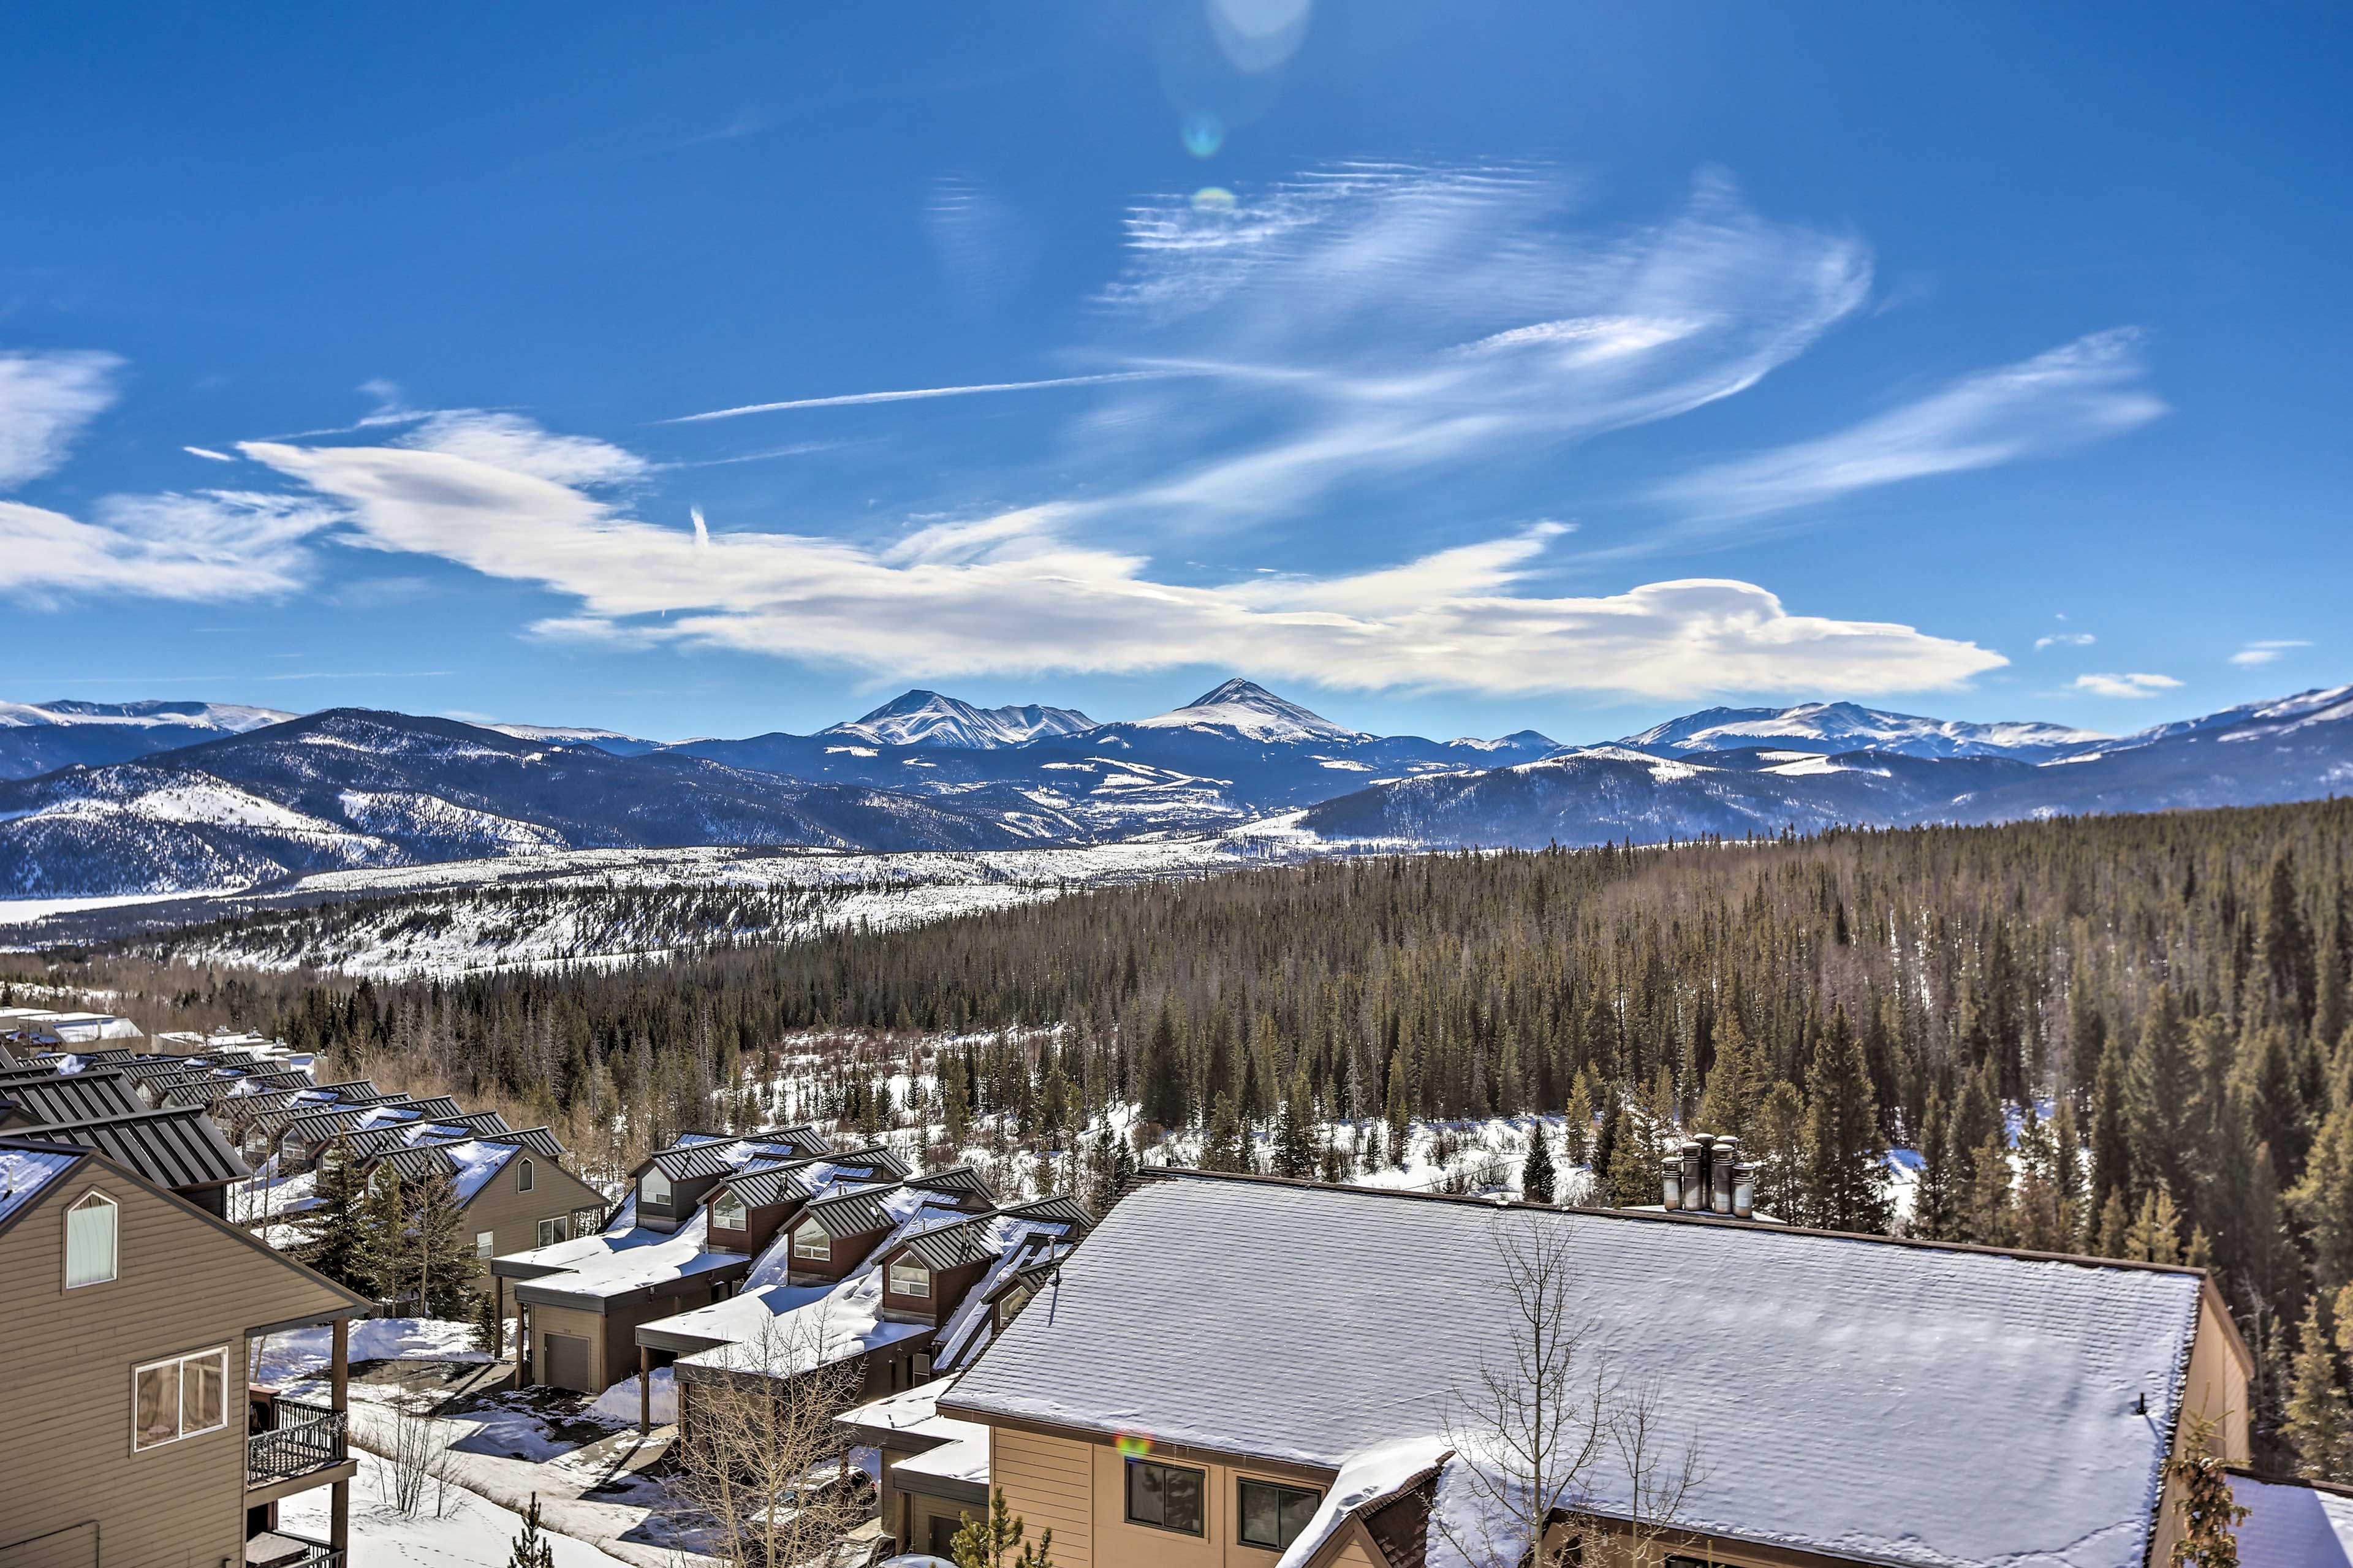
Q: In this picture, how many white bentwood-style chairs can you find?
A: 0